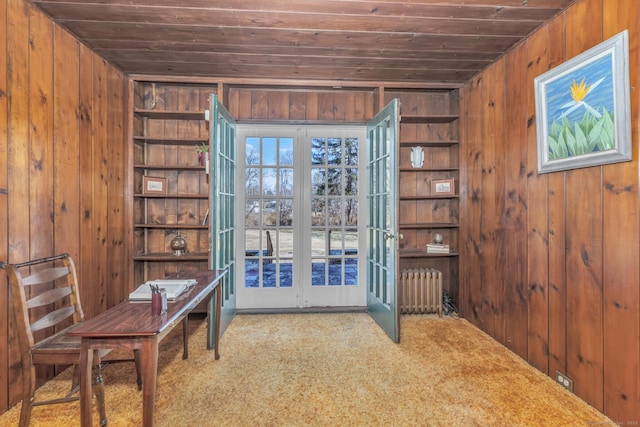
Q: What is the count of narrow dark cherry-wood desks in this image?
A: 1